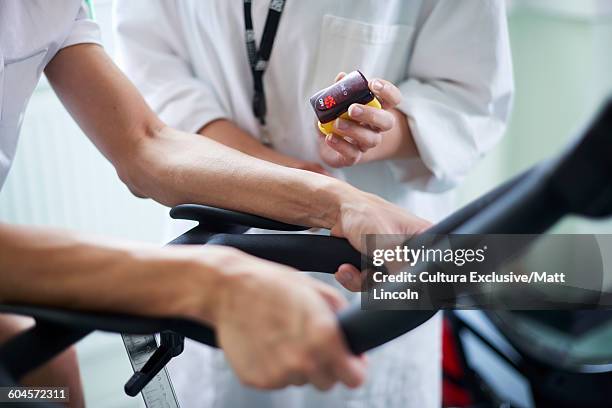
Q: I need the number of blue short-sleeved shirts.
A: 0